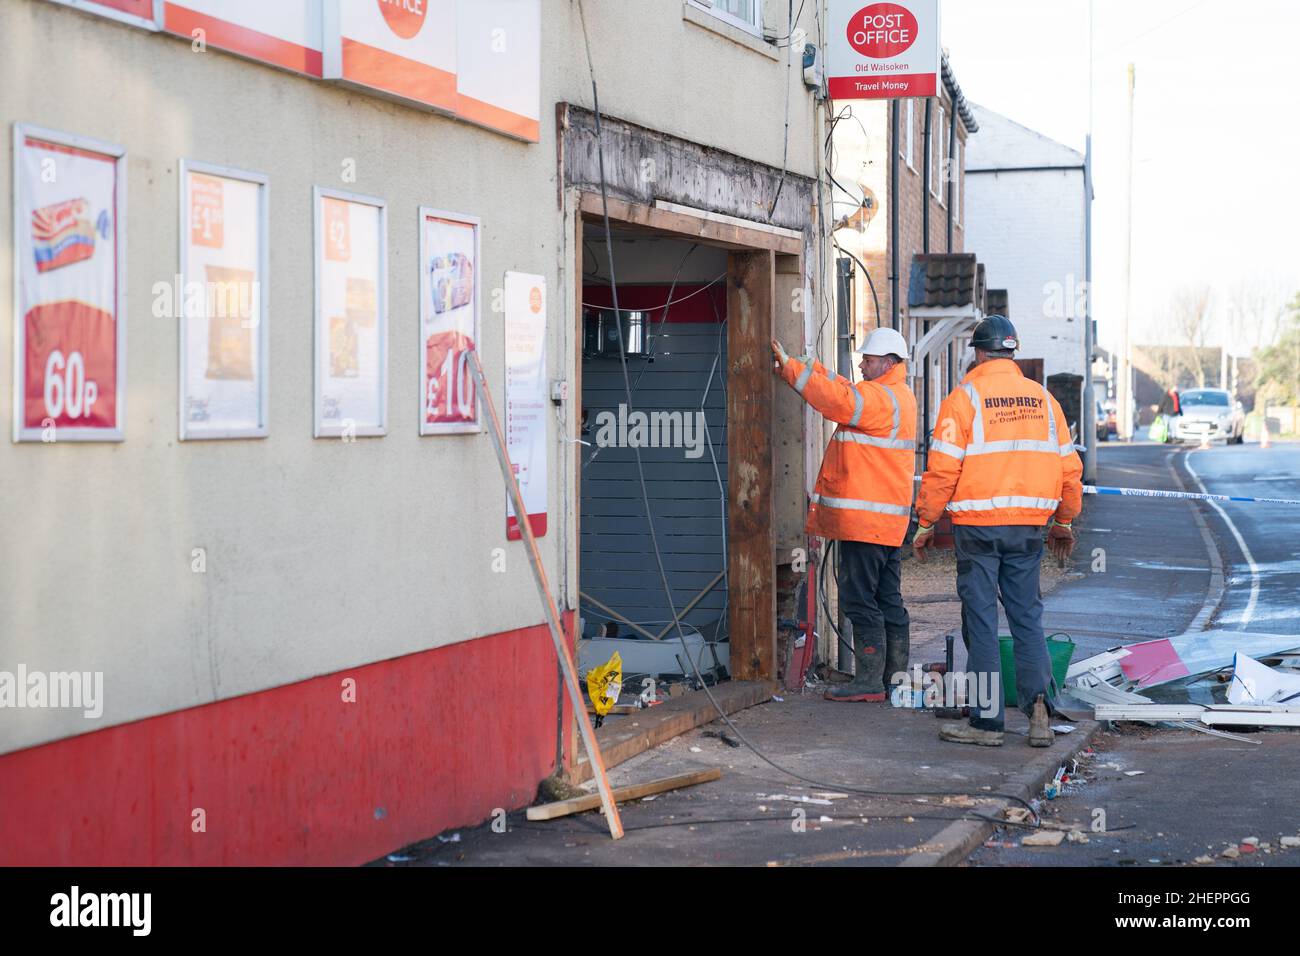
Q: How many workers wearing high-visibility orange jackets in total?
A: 2